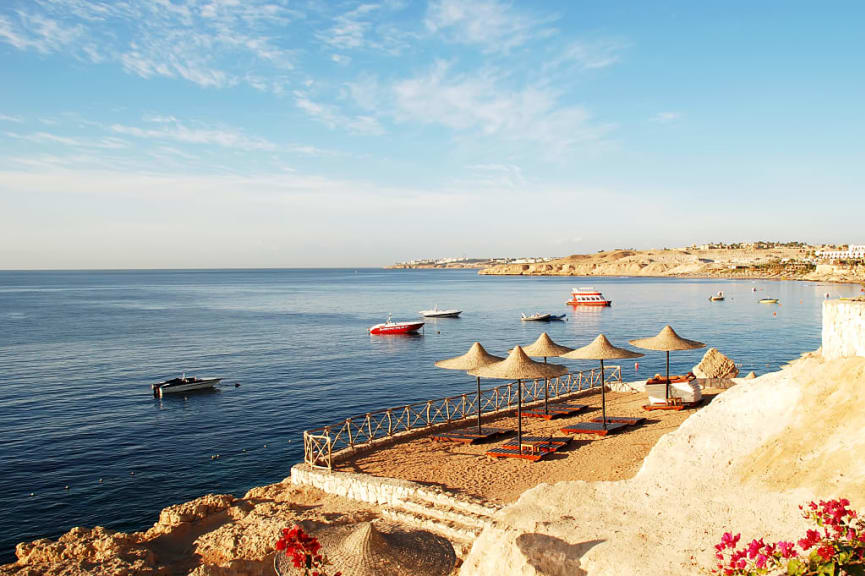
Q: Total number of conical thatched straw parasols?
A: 6